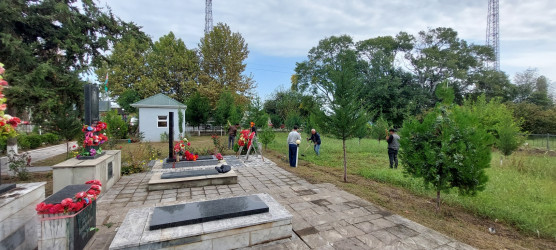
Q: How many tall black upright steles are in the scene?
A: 2